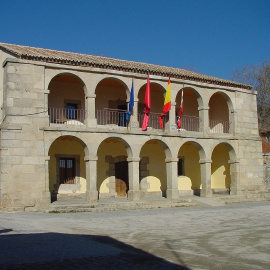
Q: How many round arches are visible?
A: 10